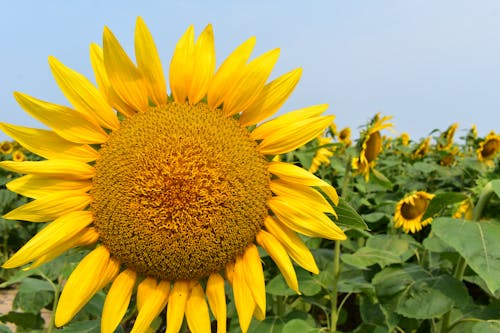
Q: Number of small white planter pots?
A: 0